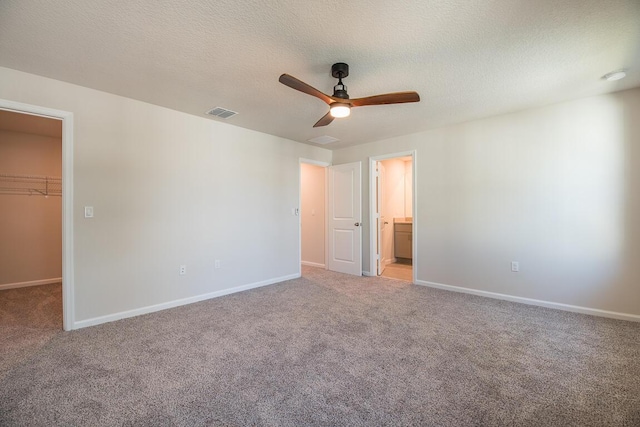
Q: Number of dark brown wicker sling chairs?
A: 0